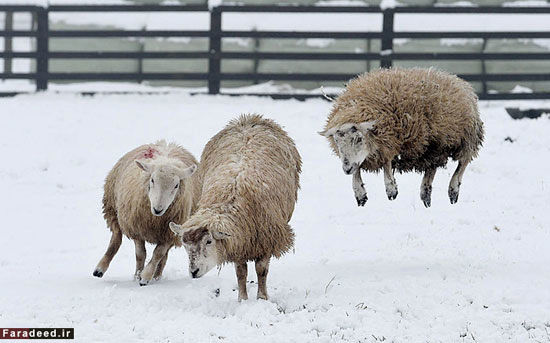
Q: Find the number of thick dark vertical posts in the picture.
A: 3